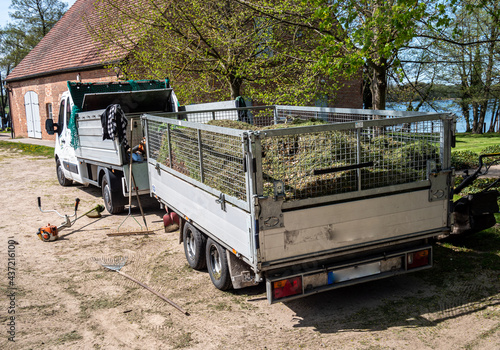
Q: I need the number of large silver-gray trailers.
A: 1